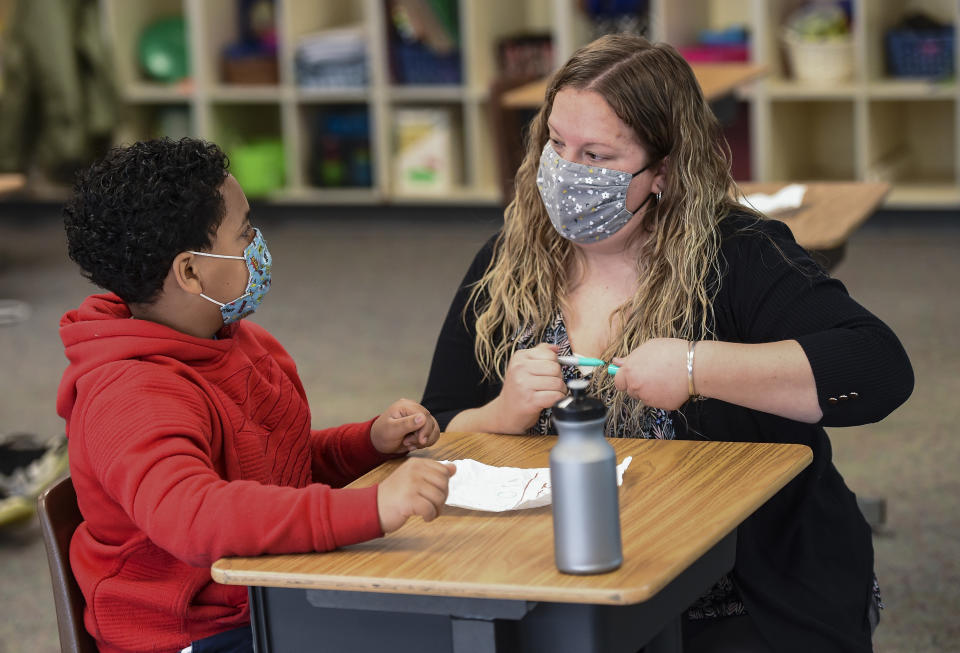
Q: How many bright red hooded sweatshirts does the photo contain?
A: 1